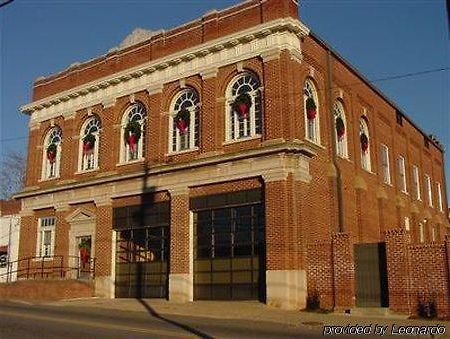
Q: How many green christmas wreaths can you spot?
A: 9